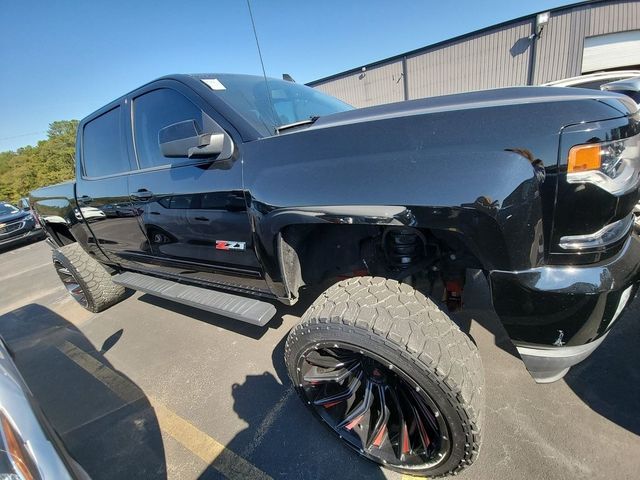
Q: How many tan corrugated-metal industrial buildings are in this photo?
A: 1